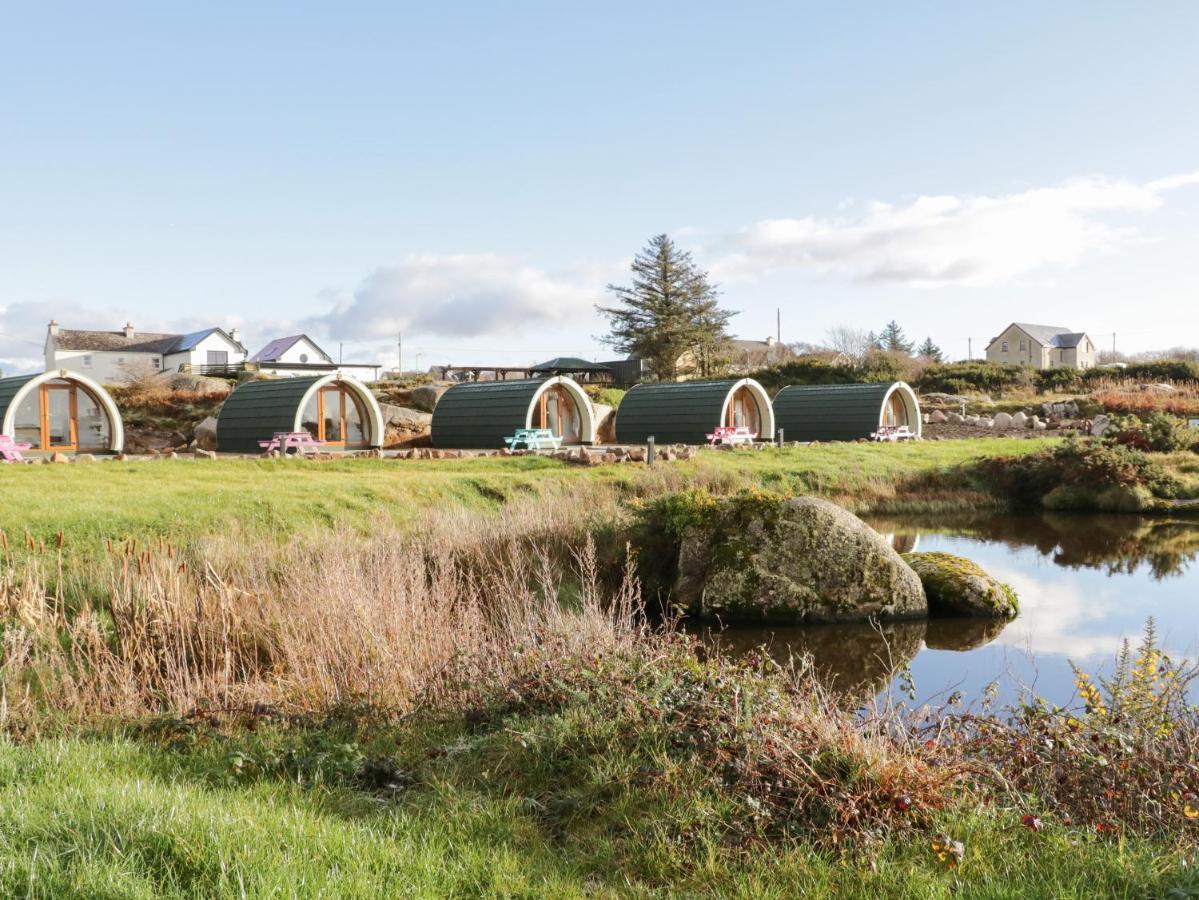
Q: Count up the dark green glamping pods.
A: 5